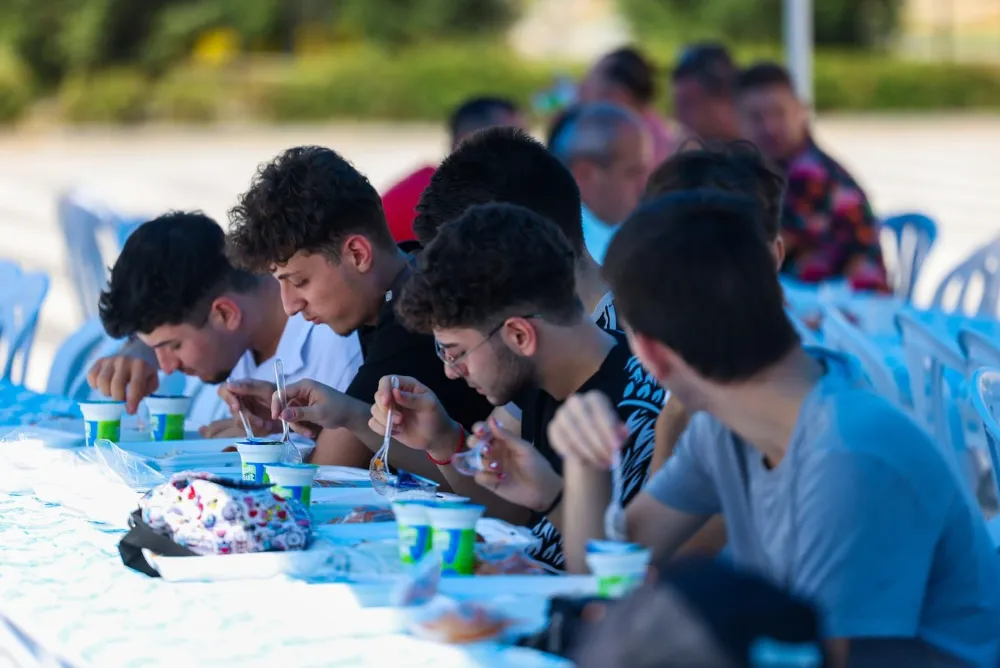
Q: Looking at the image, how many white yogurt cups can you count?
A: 7